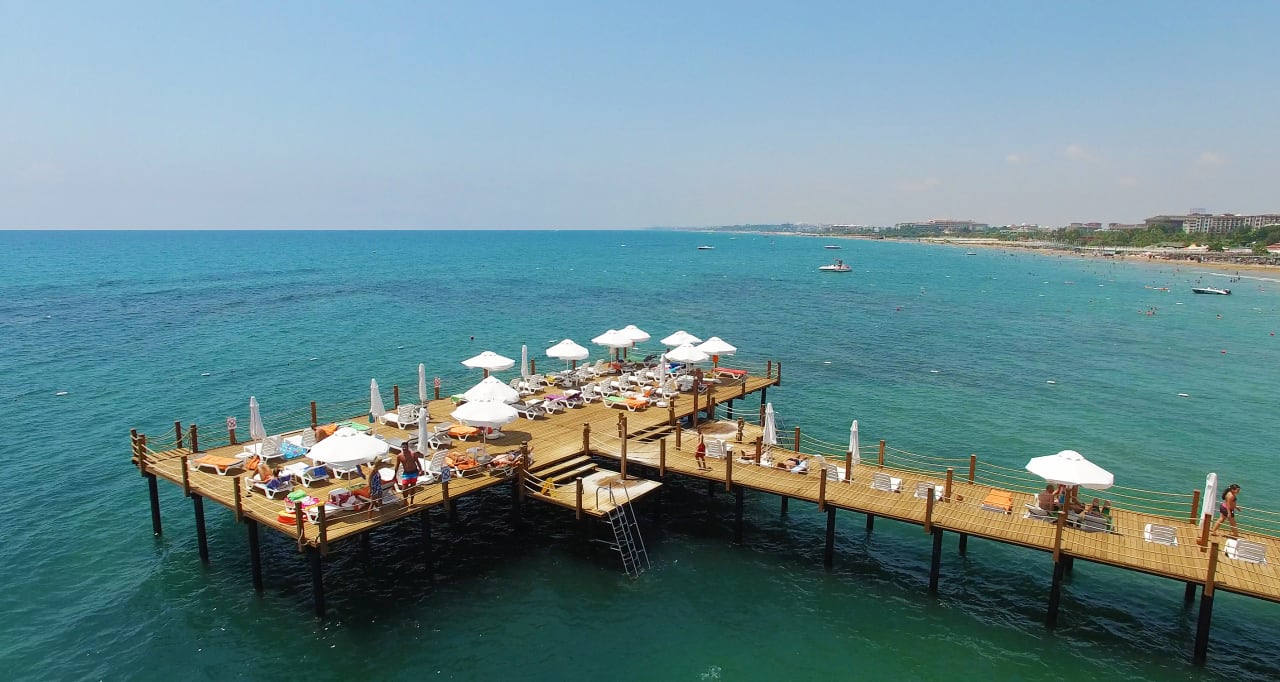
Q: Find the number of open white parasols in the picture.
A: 11